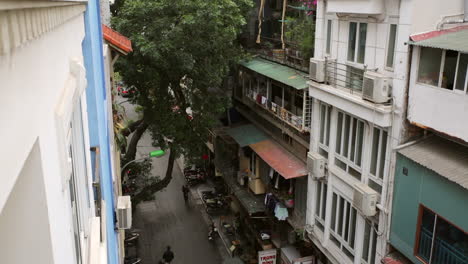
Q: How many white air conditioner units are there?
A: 5